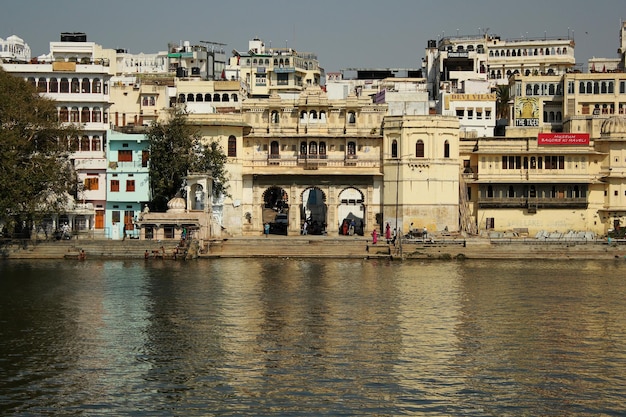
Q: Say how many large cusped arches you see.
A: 3